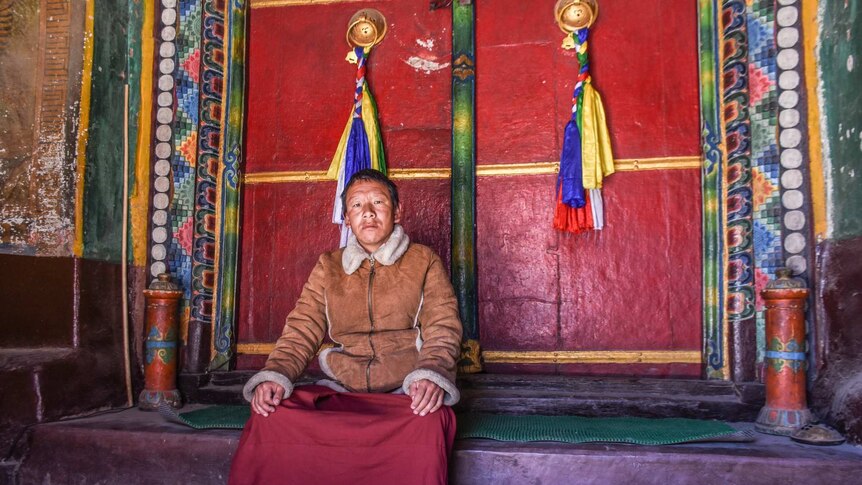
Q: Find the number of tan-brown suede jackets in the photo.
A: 1